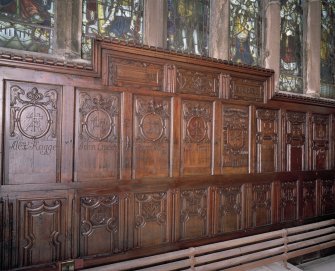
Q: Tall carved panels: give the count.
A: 8